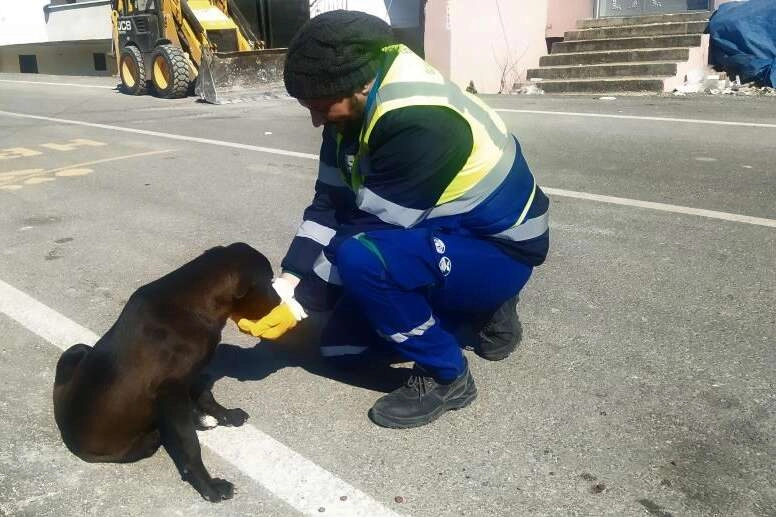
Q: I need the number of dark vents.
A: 2